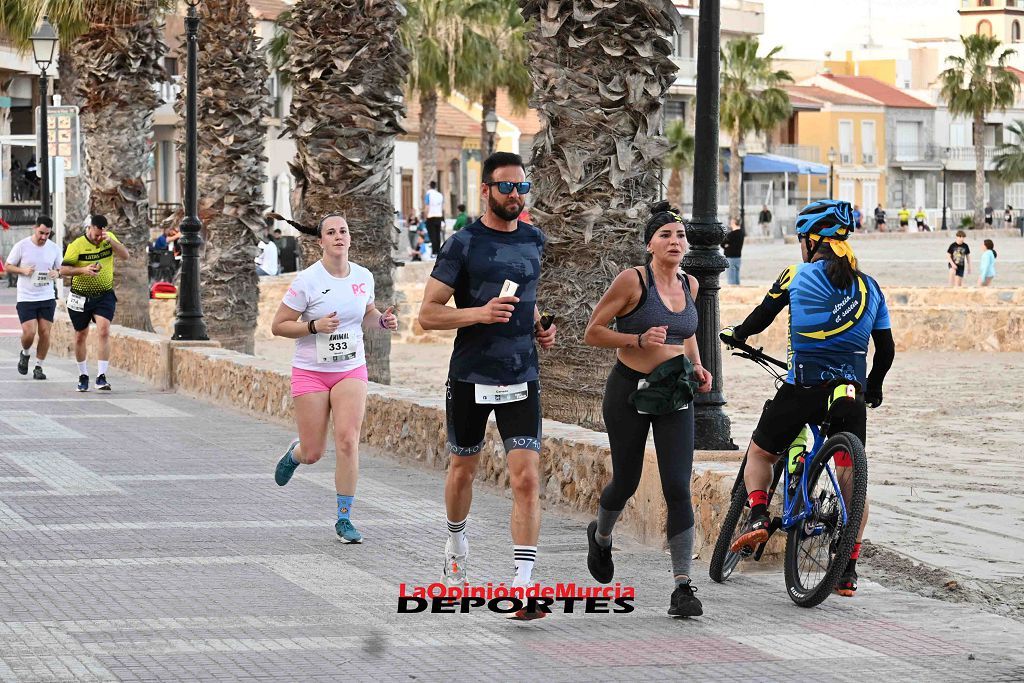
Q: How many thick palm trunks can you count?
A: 4